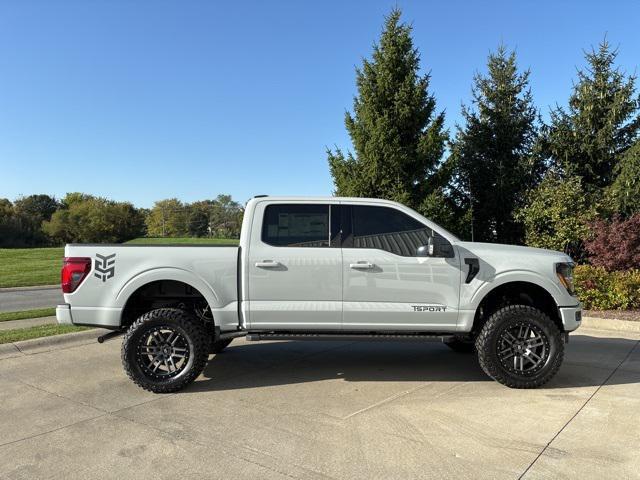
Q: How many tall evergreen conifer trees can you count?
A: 3